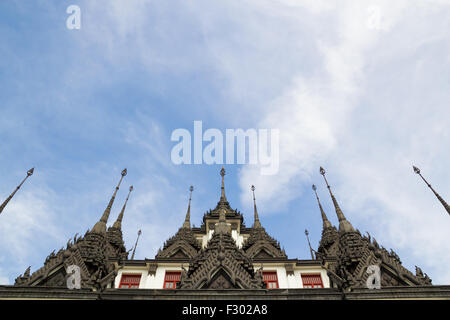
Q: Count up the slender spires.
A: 11